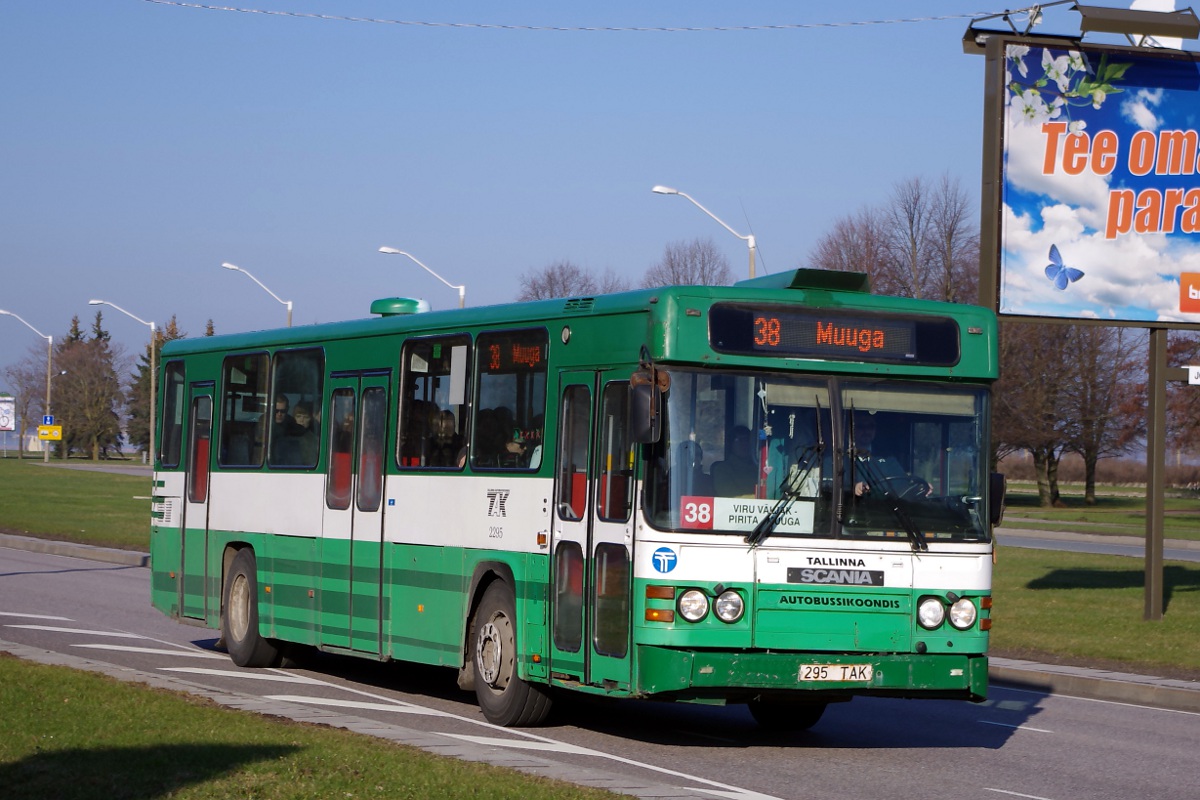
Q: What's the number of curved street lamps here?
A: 5